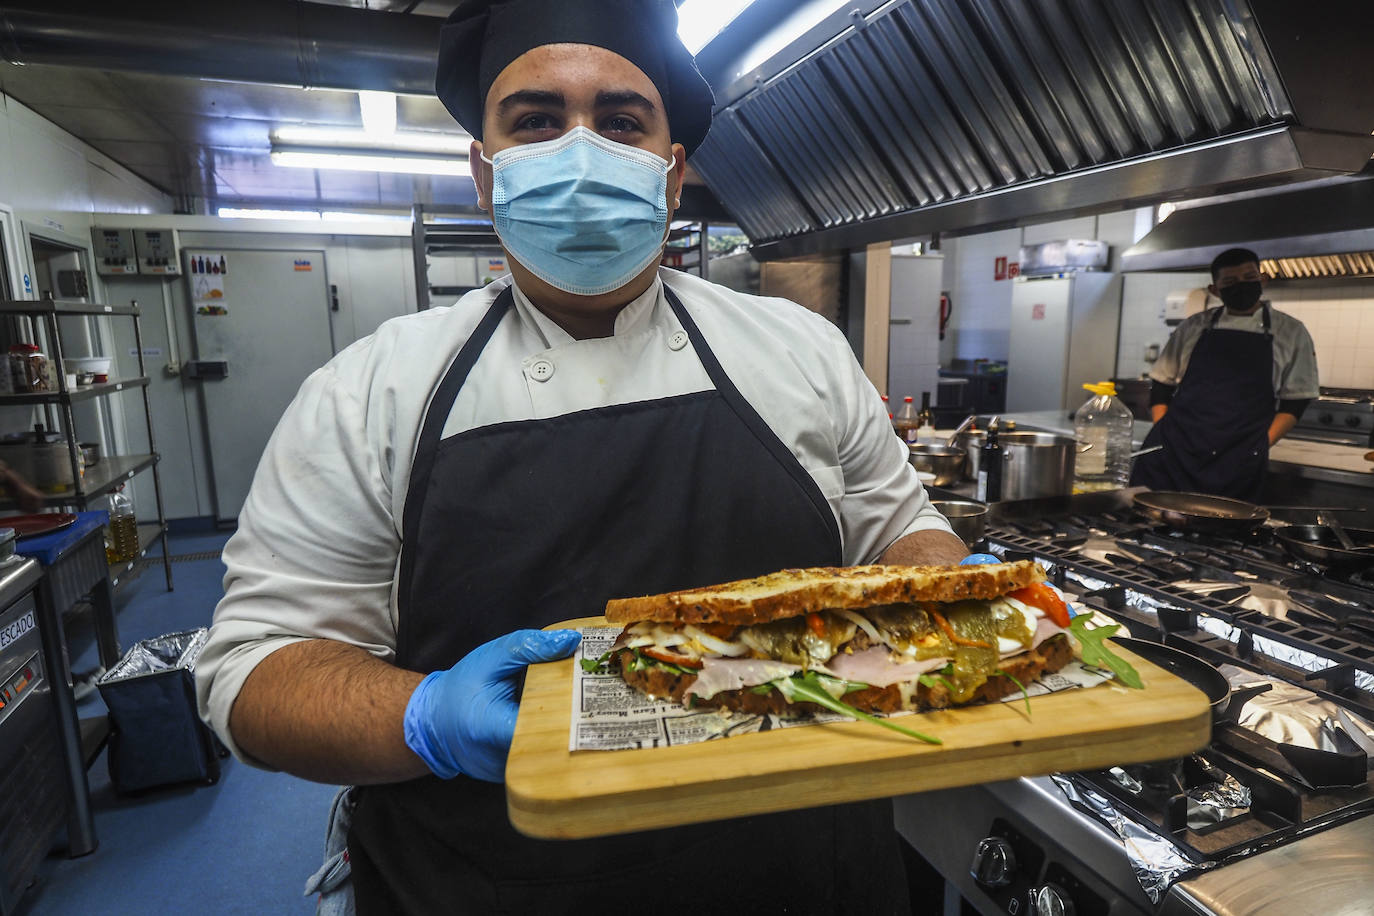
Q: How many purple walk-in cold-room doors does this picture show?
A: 0